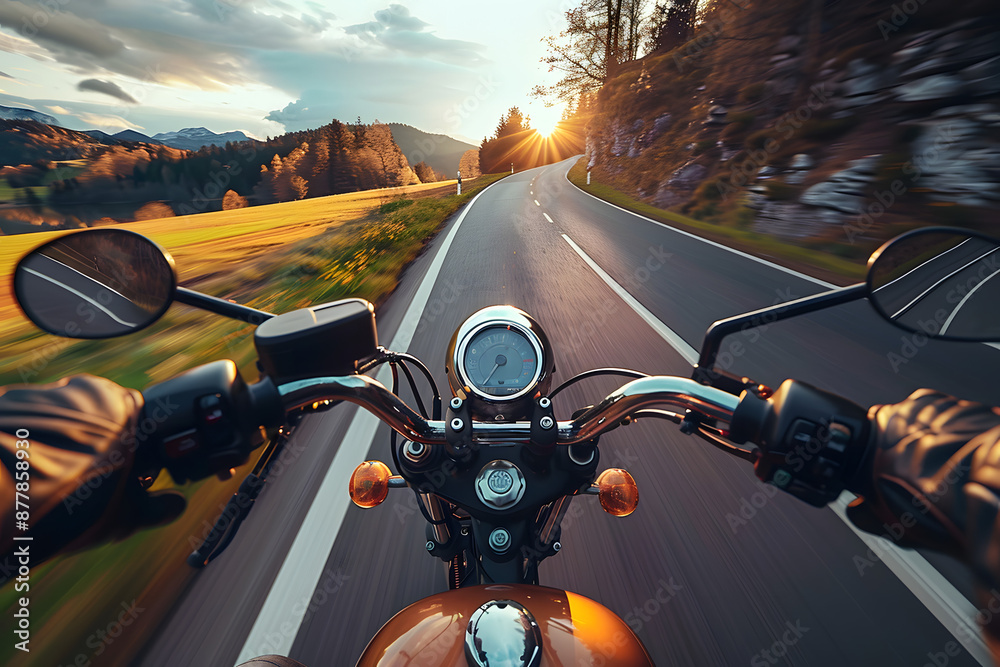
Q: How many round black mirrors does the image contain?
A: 2